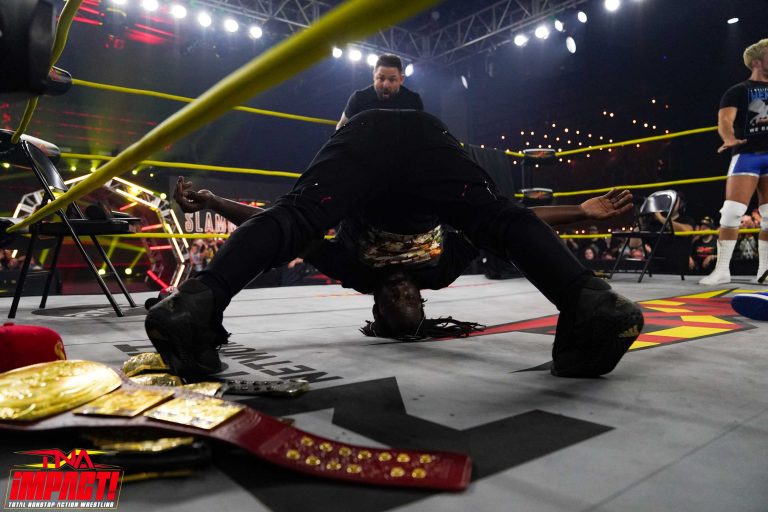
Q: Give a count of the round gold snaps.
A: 13